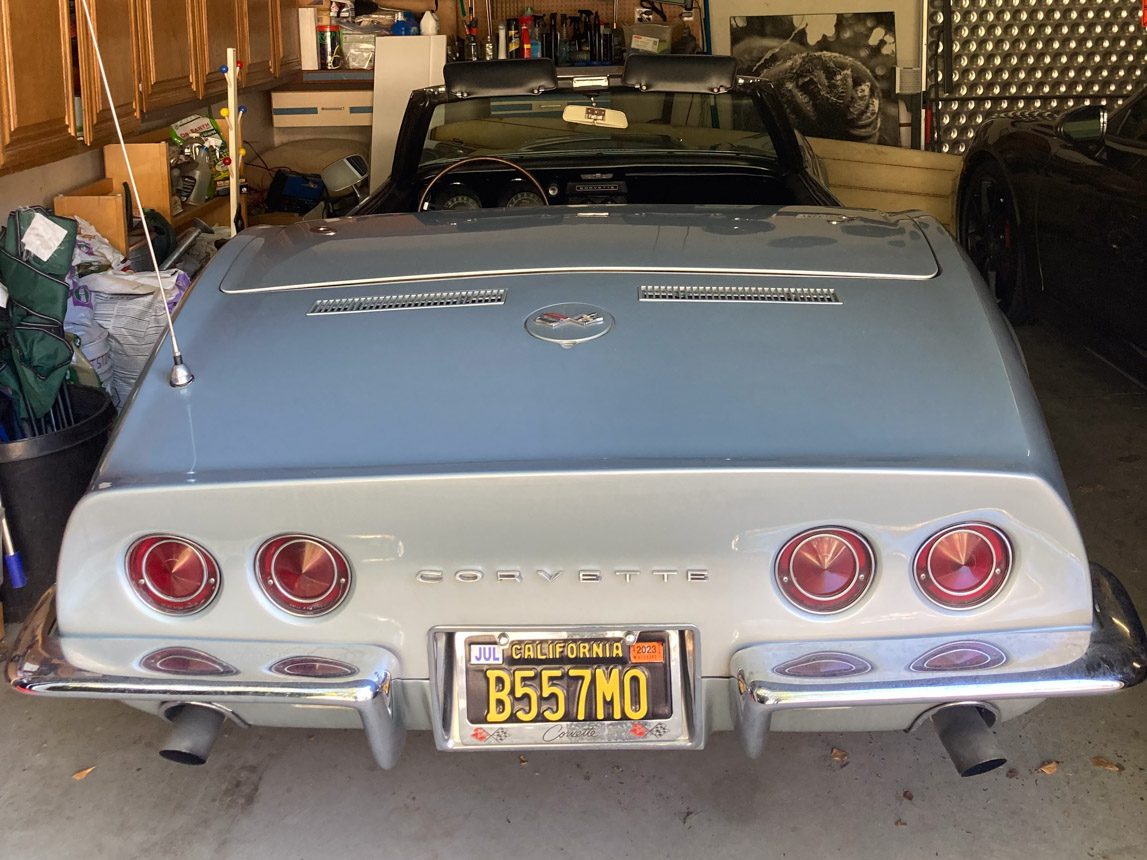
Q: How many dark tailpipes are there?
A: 2